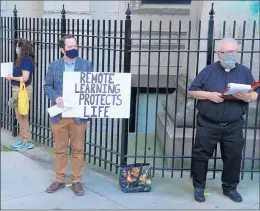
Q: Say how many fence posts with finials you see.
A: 4